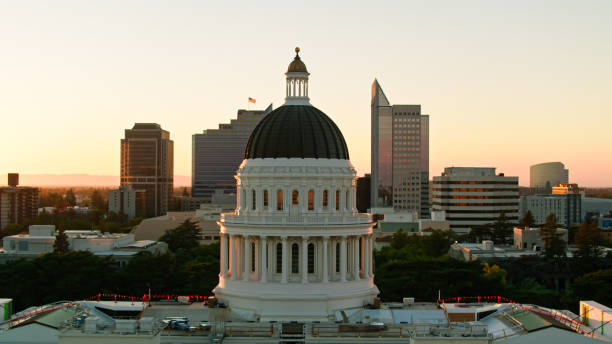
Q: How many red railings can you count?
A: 2